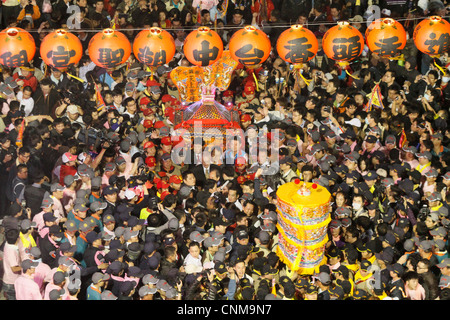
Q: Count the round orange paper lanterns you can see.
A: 10